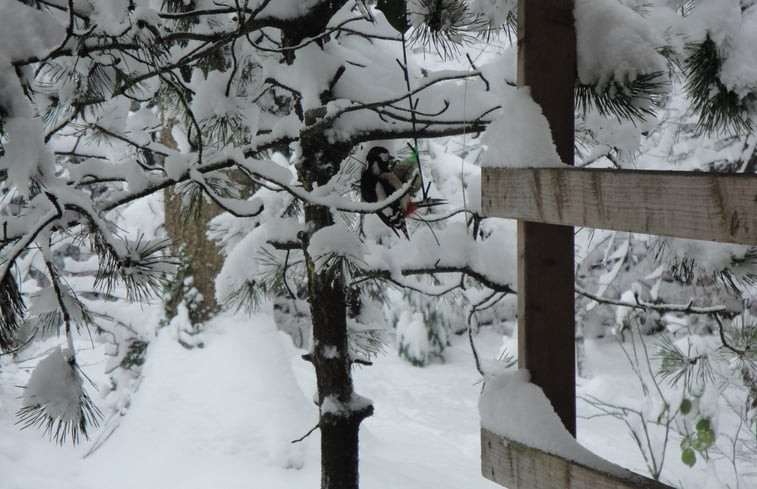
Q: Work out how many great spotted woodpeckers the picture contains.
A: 1